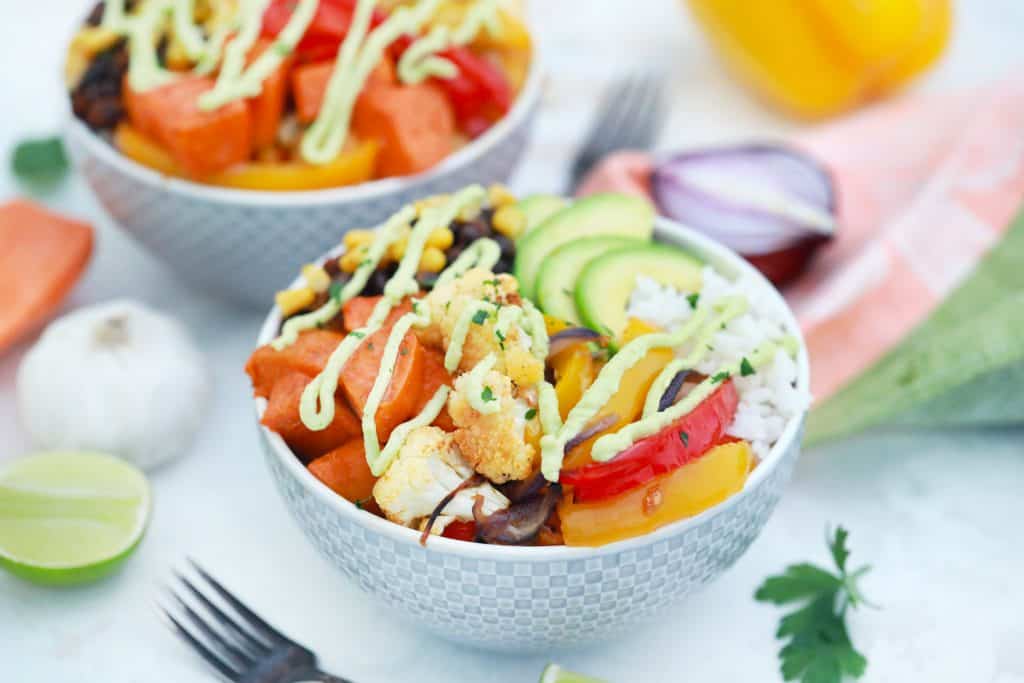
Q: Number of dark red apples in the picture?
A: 0